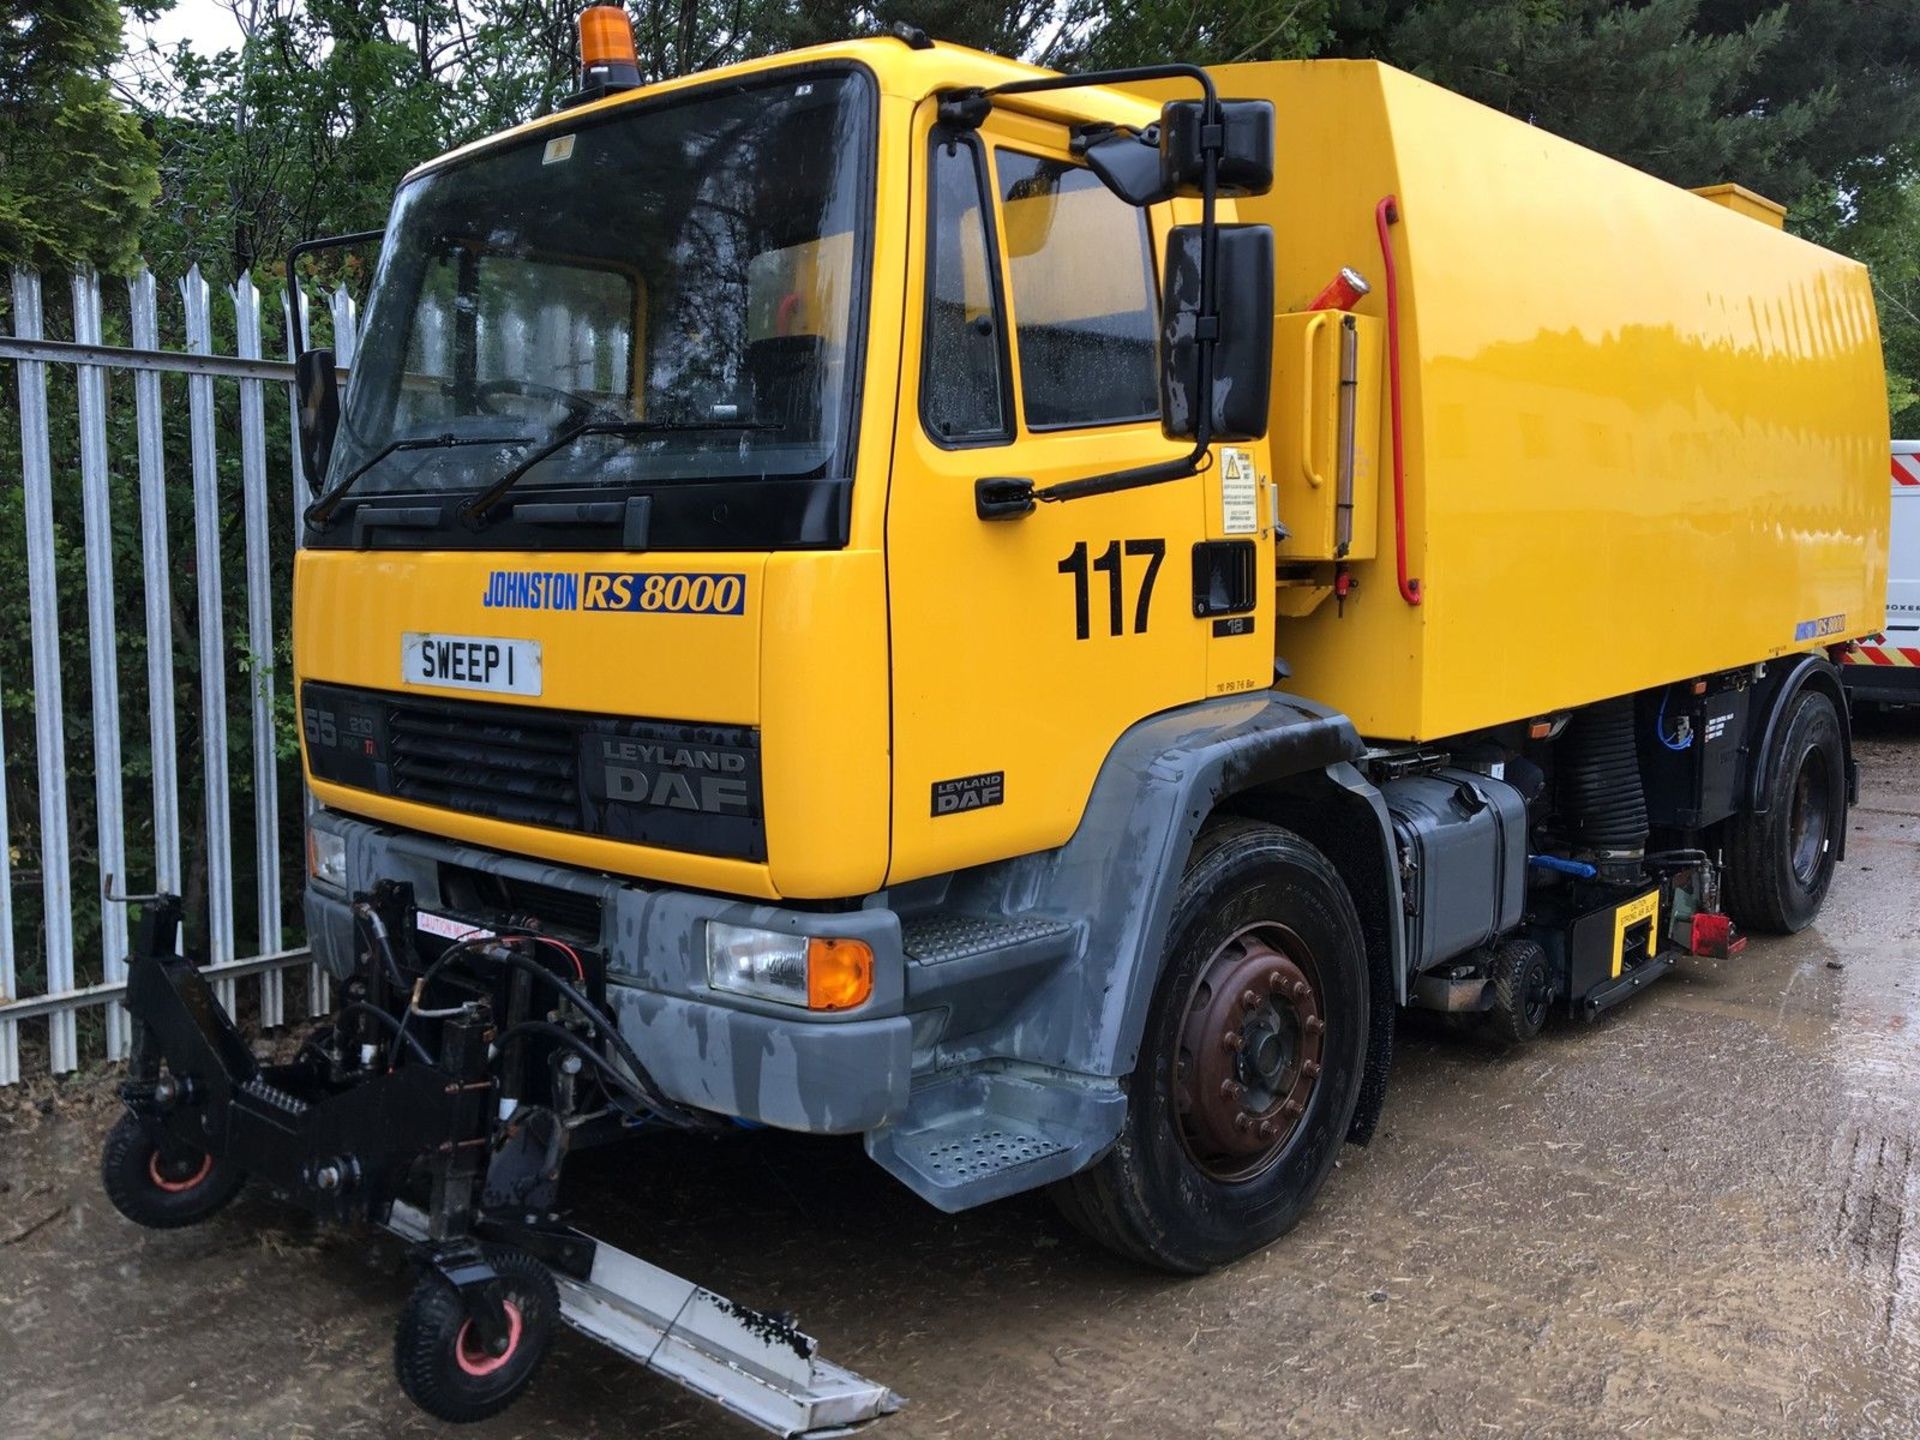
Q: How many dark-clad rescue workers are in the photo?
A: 0